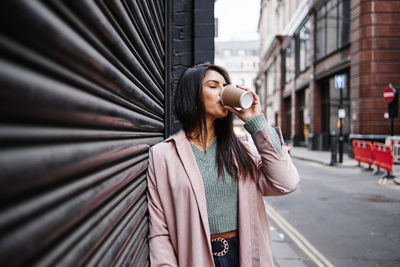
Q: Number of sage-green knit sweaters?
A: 1